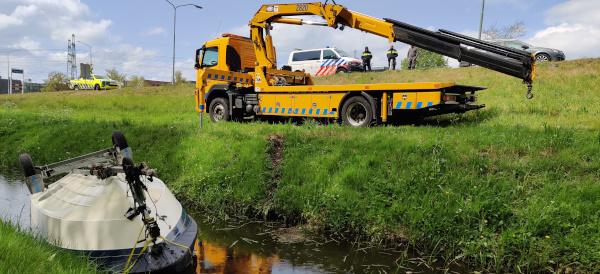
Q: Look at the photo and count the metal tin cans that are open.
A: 0